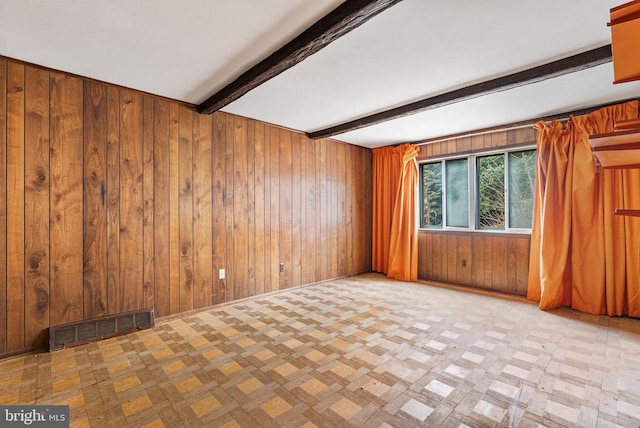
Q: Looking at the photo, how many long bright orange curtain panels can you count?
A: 2